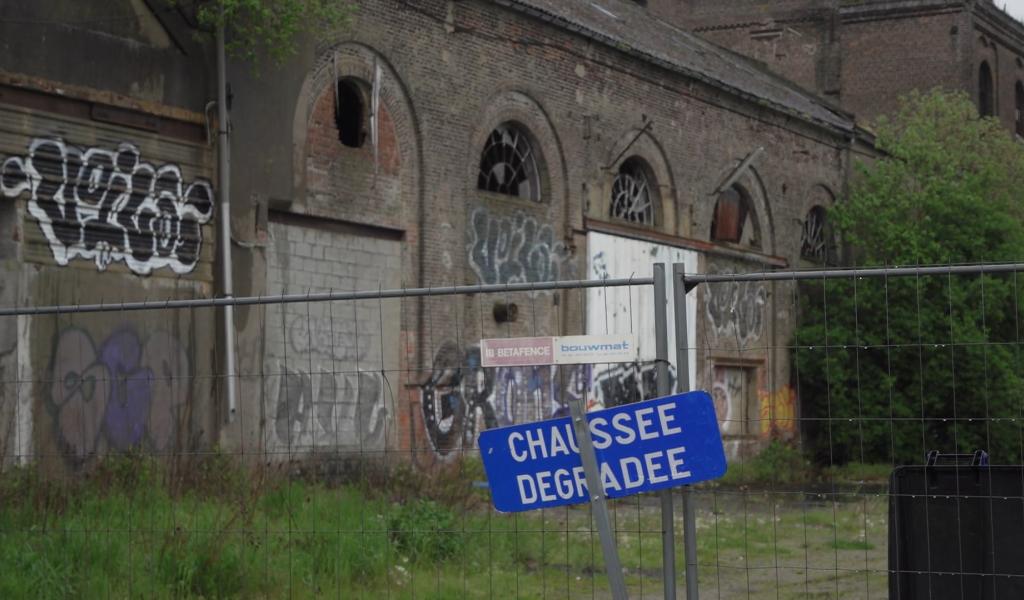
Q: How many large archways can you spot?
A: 5